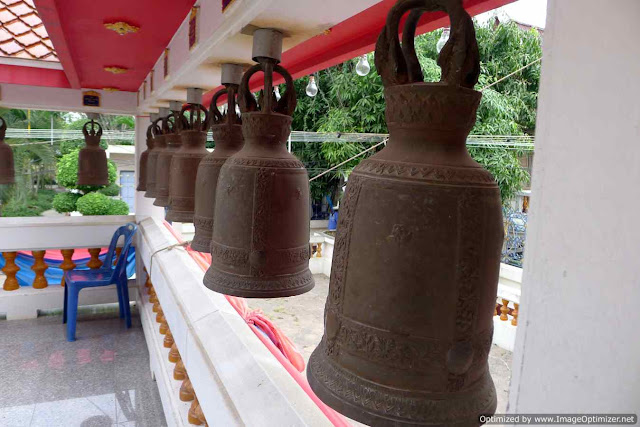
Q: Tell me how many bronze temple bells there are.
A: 9